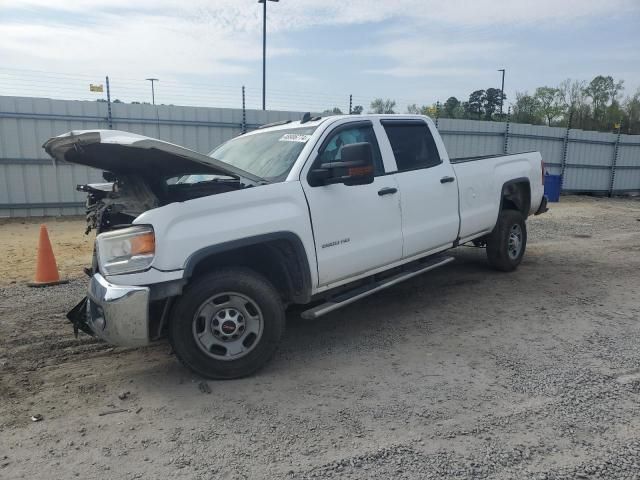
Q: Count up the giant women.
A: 0